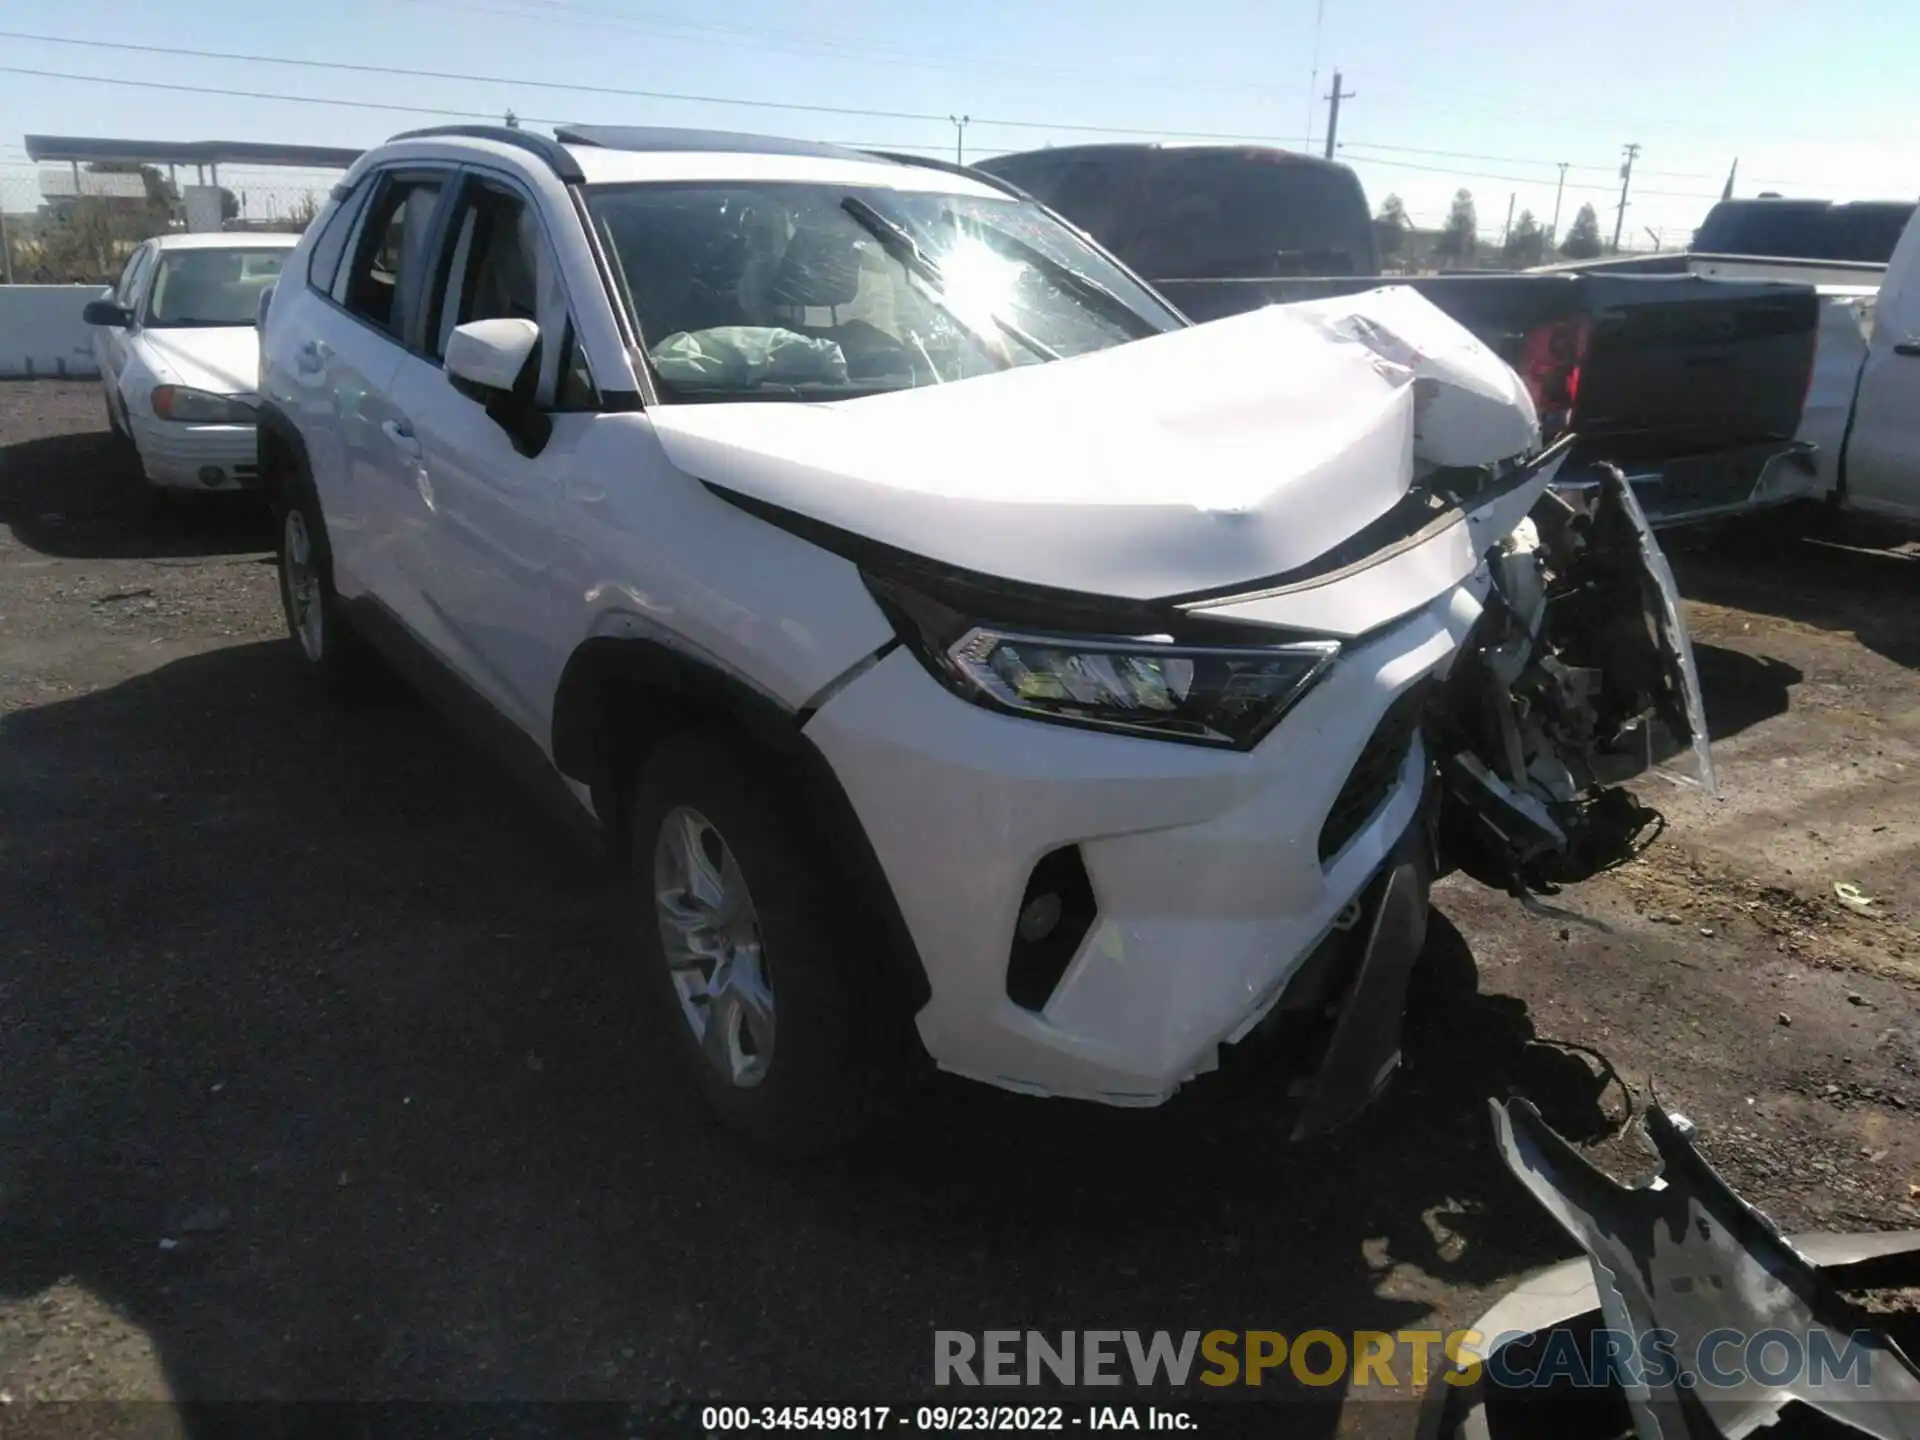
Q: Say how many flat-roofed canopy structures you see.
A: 1